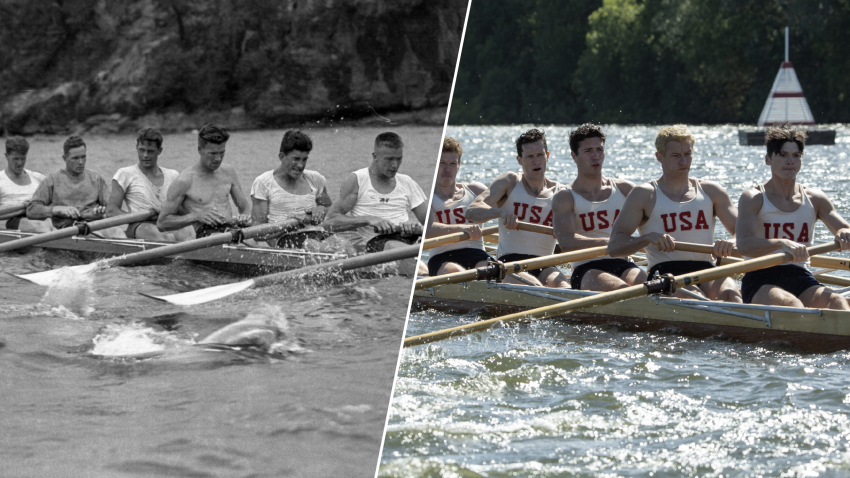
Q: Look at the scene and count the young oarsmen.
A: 11